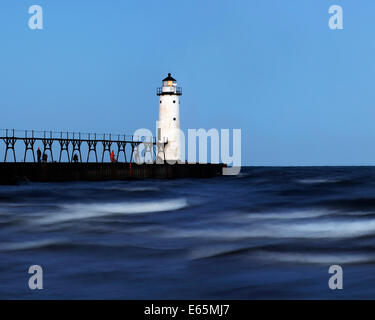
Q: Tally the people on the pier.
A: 4